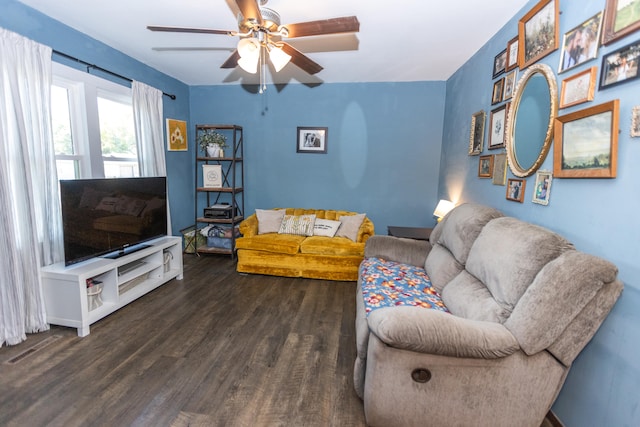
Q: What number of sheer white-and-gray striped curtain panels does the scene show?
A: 2